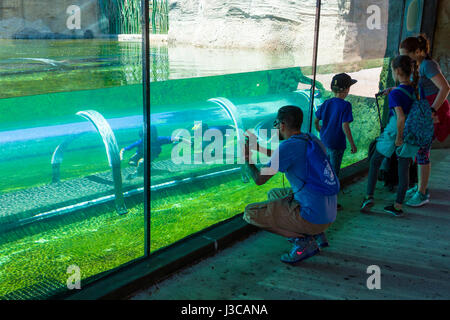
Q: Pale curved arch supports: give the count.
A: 3